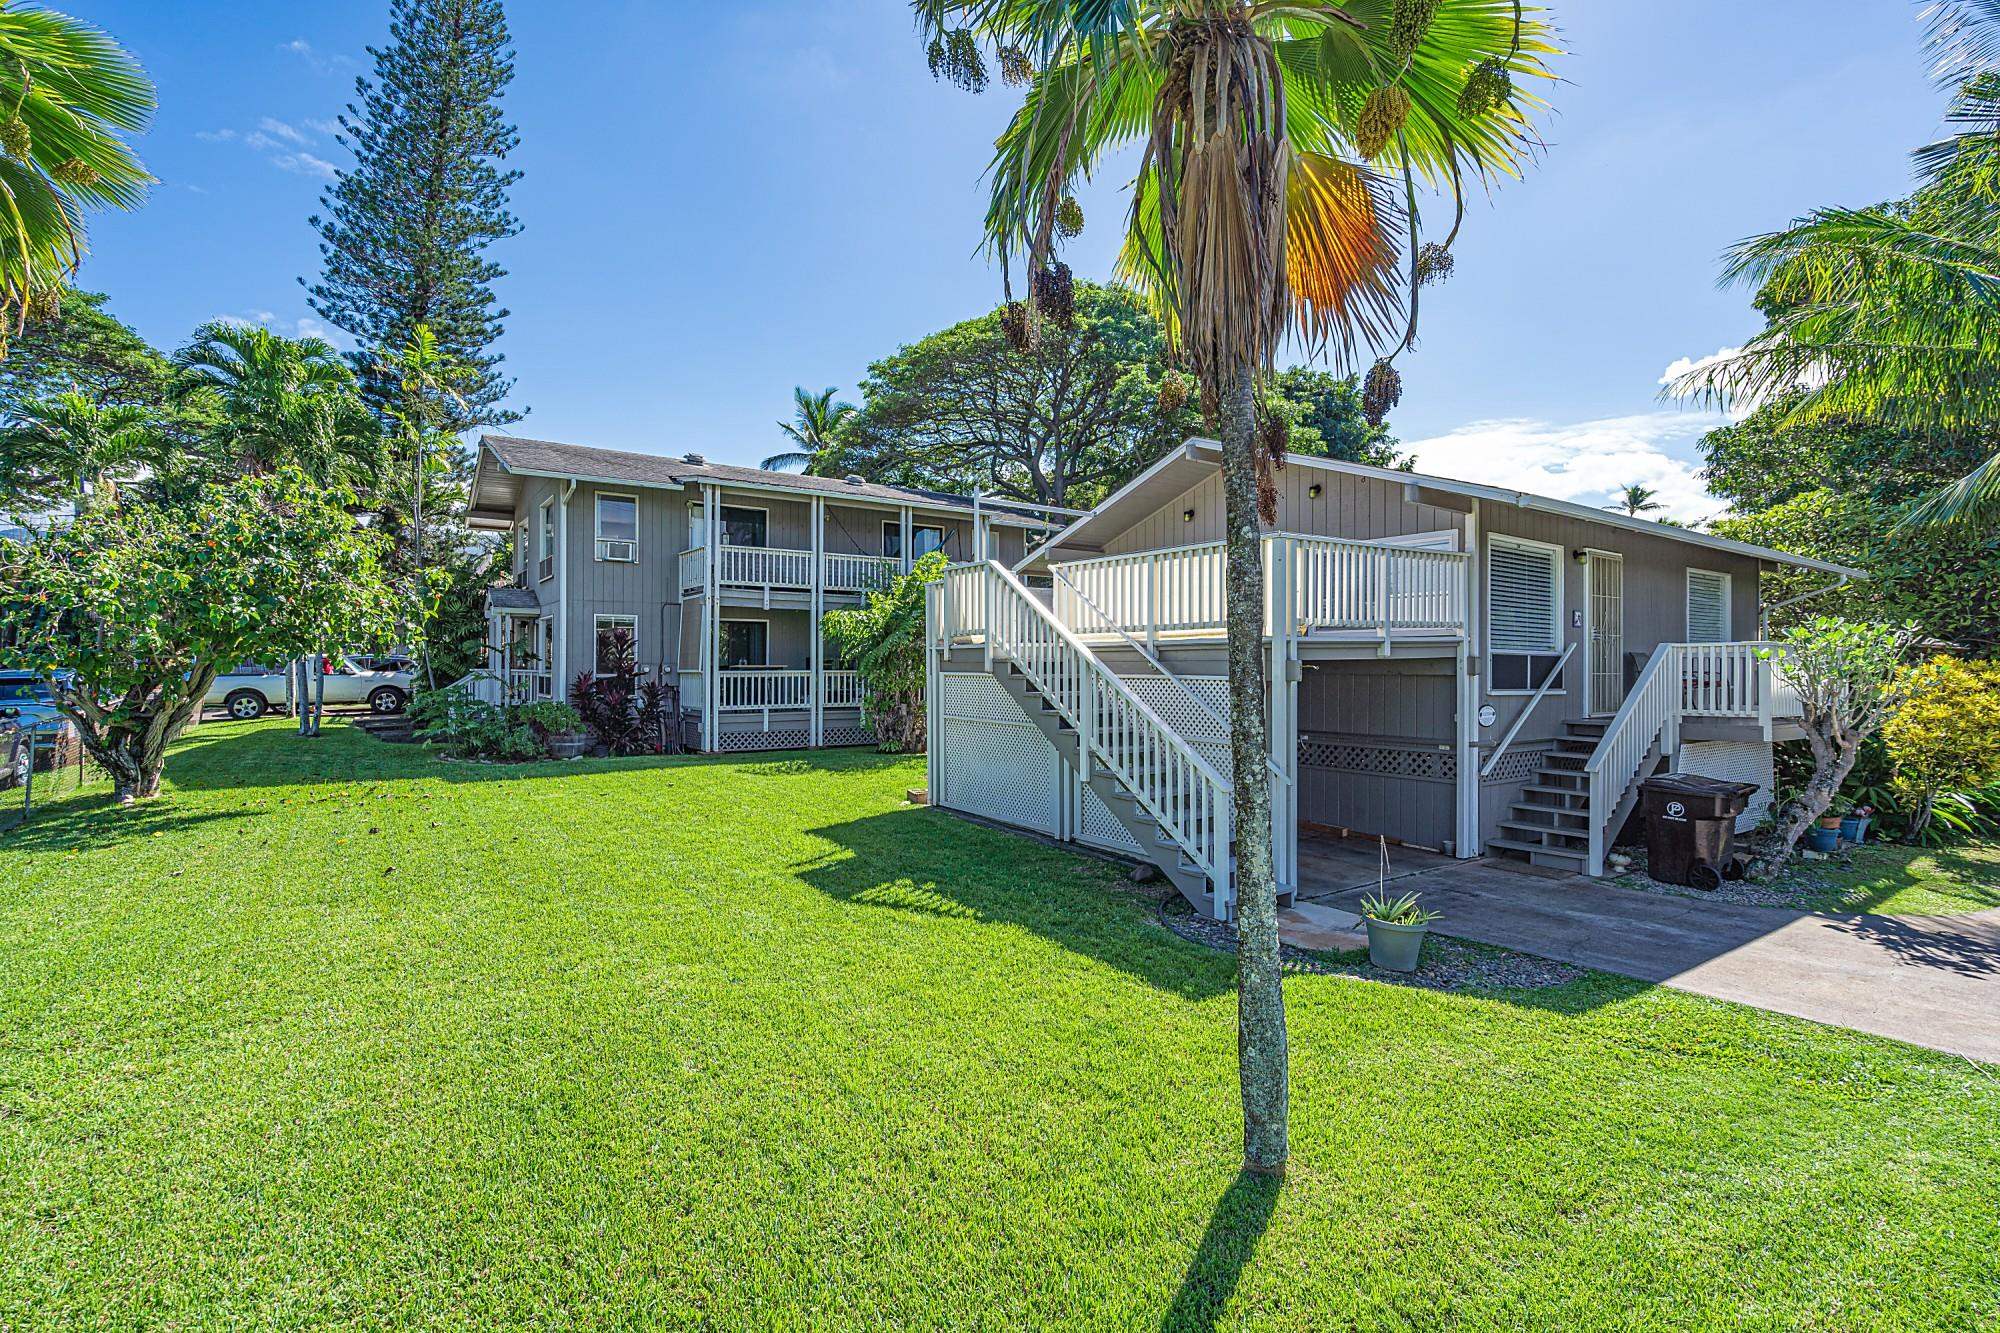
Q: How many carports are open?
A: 1